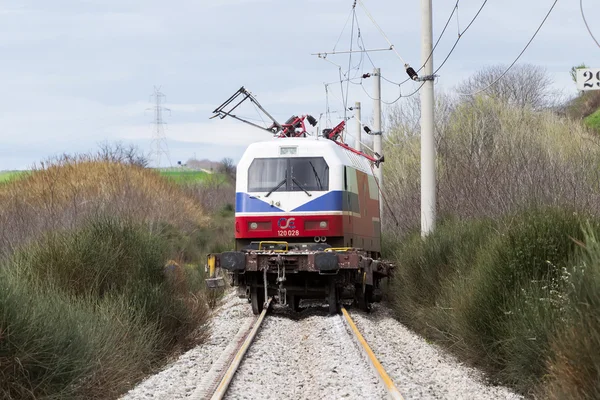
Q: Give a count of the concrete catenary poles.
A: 3